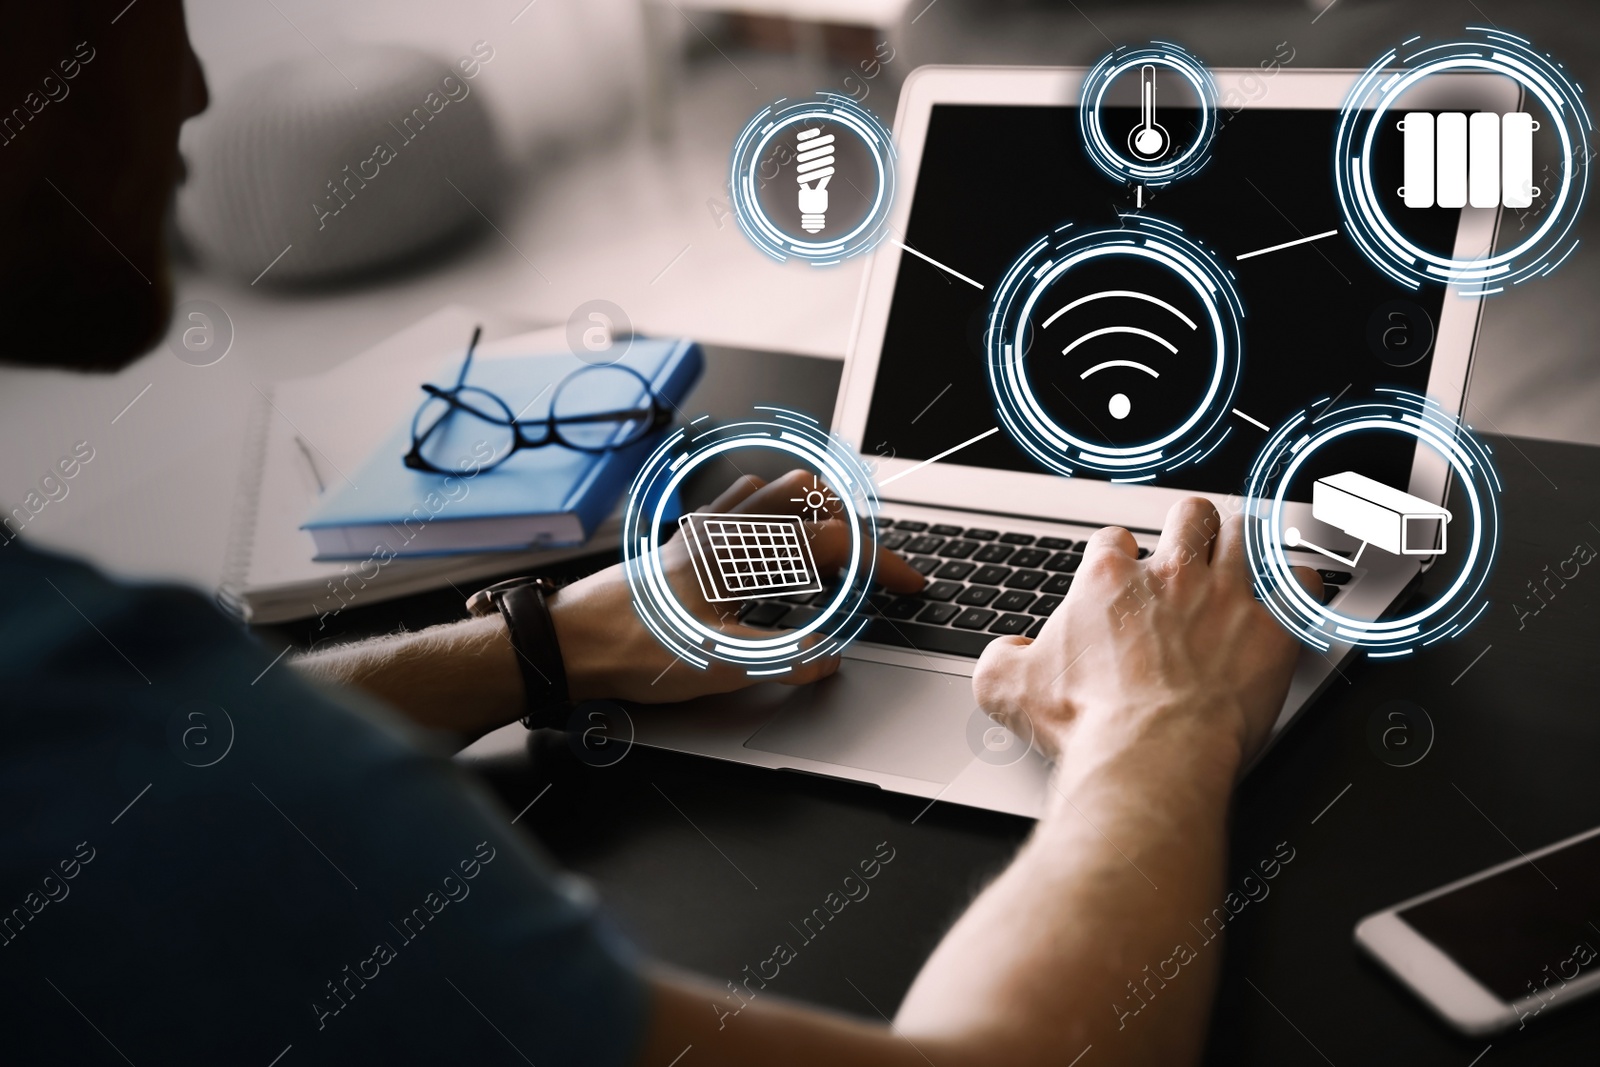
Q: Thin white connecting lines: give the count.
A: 5